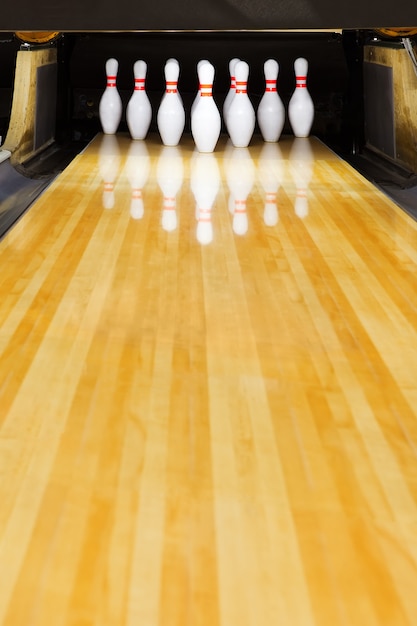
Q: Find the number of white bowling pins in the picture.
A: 10